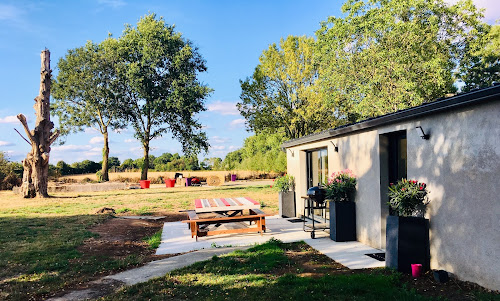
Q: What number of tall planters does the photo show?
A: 3